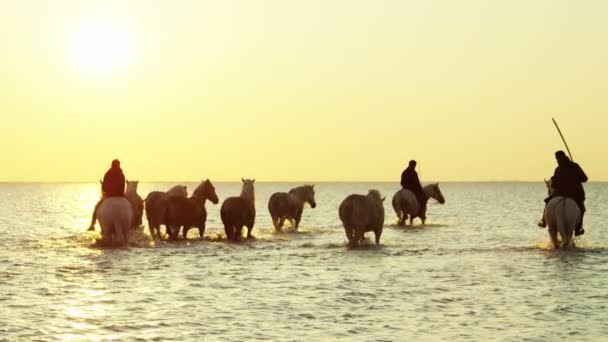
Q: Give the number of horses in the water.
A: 9